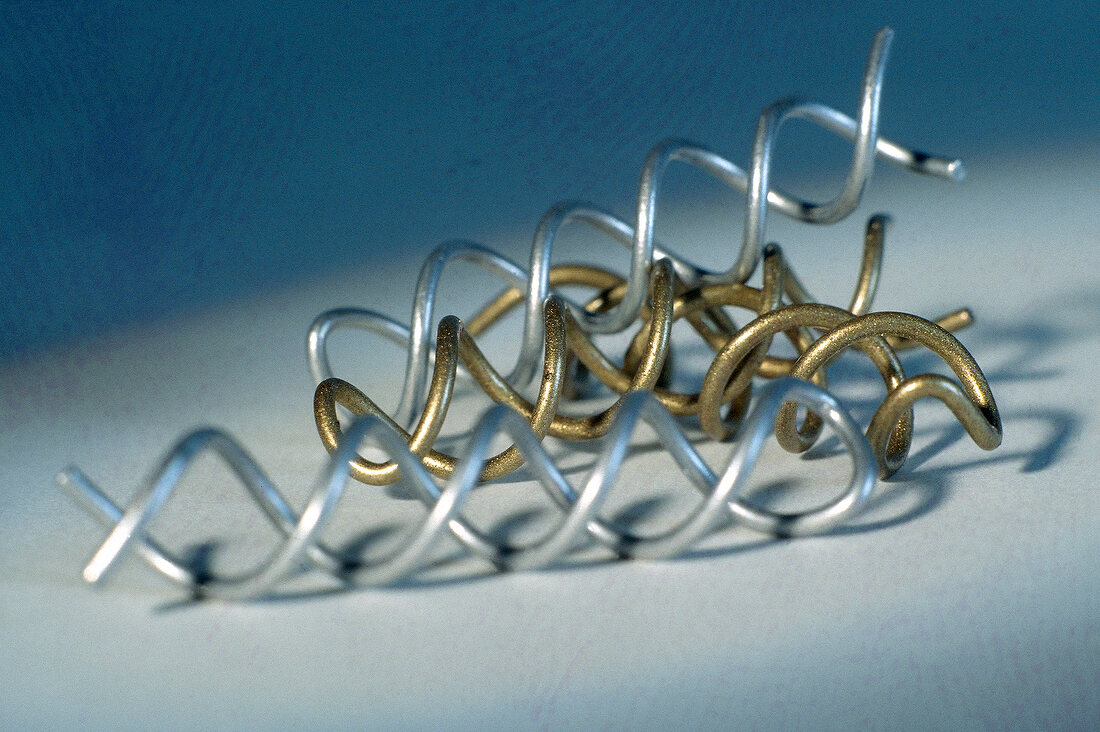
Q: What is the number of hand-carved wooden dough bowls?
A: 0